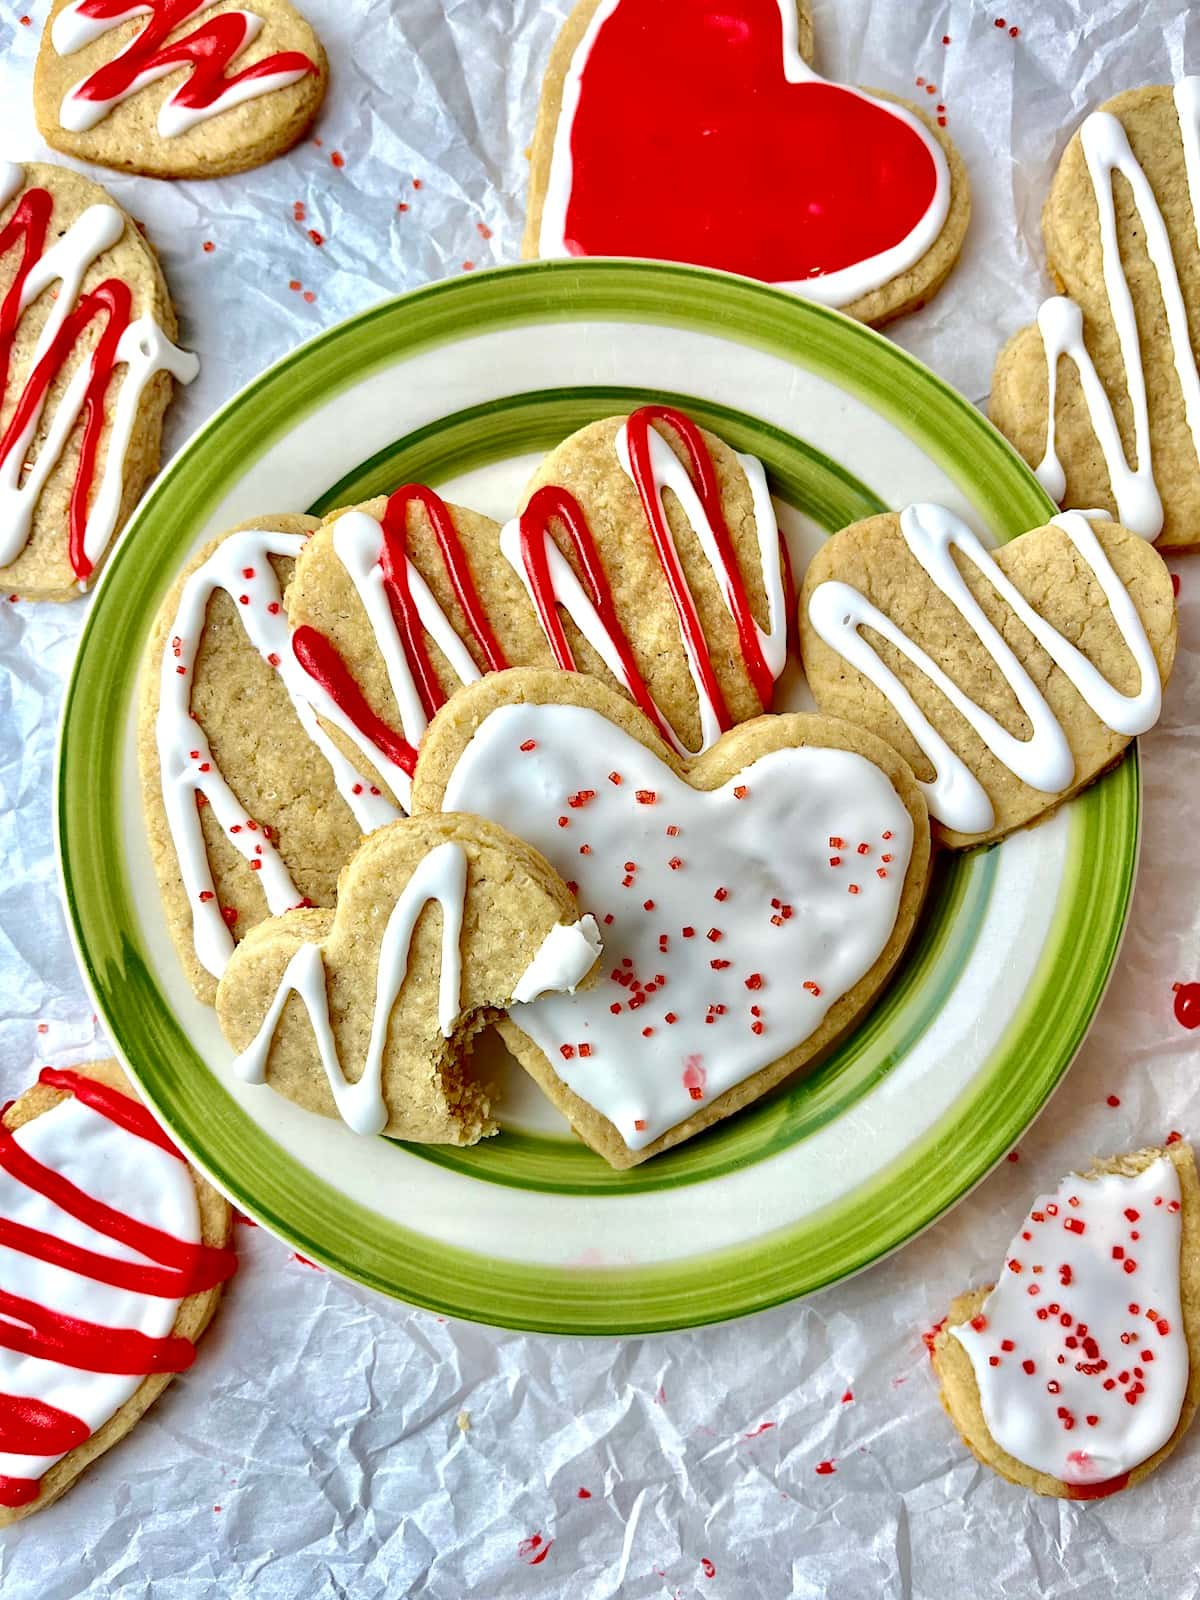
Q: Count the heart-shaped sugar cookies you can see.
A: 11